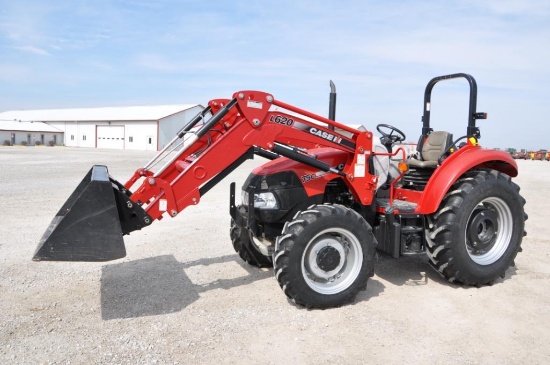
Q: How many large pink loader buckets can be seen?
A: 0